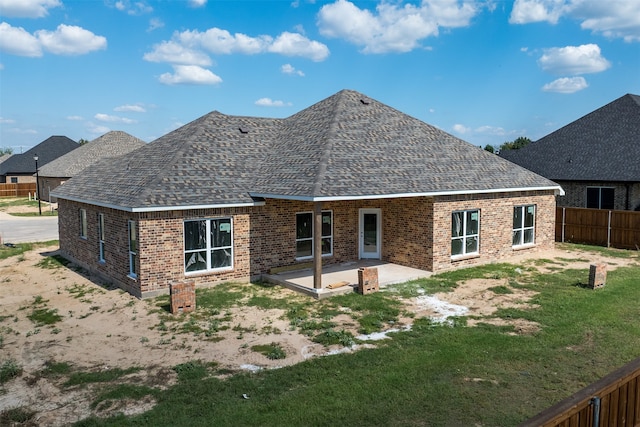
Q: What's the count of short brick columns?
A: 3